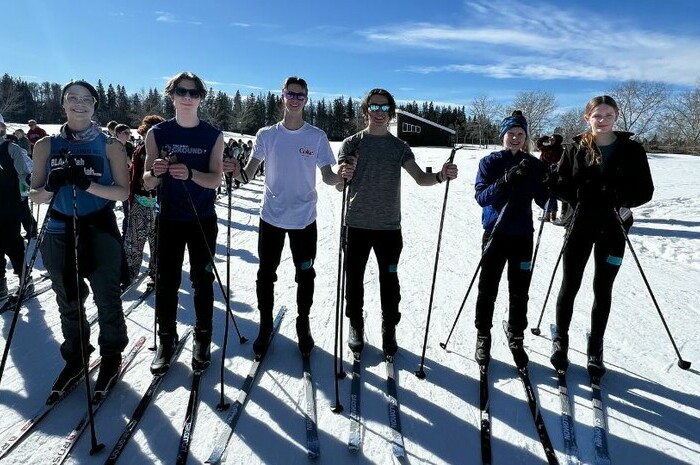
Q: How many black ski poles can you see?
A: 12